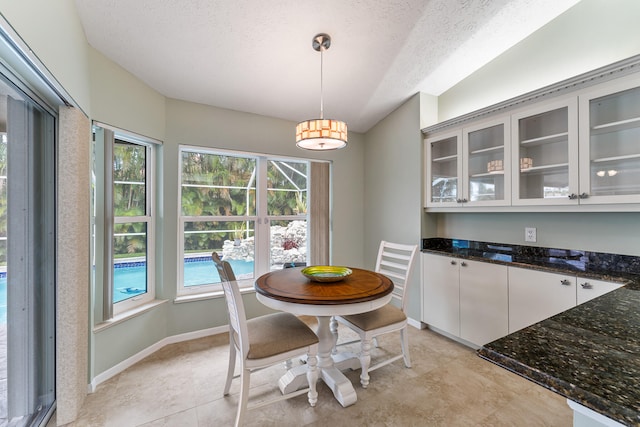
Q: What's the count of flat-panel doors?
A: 4